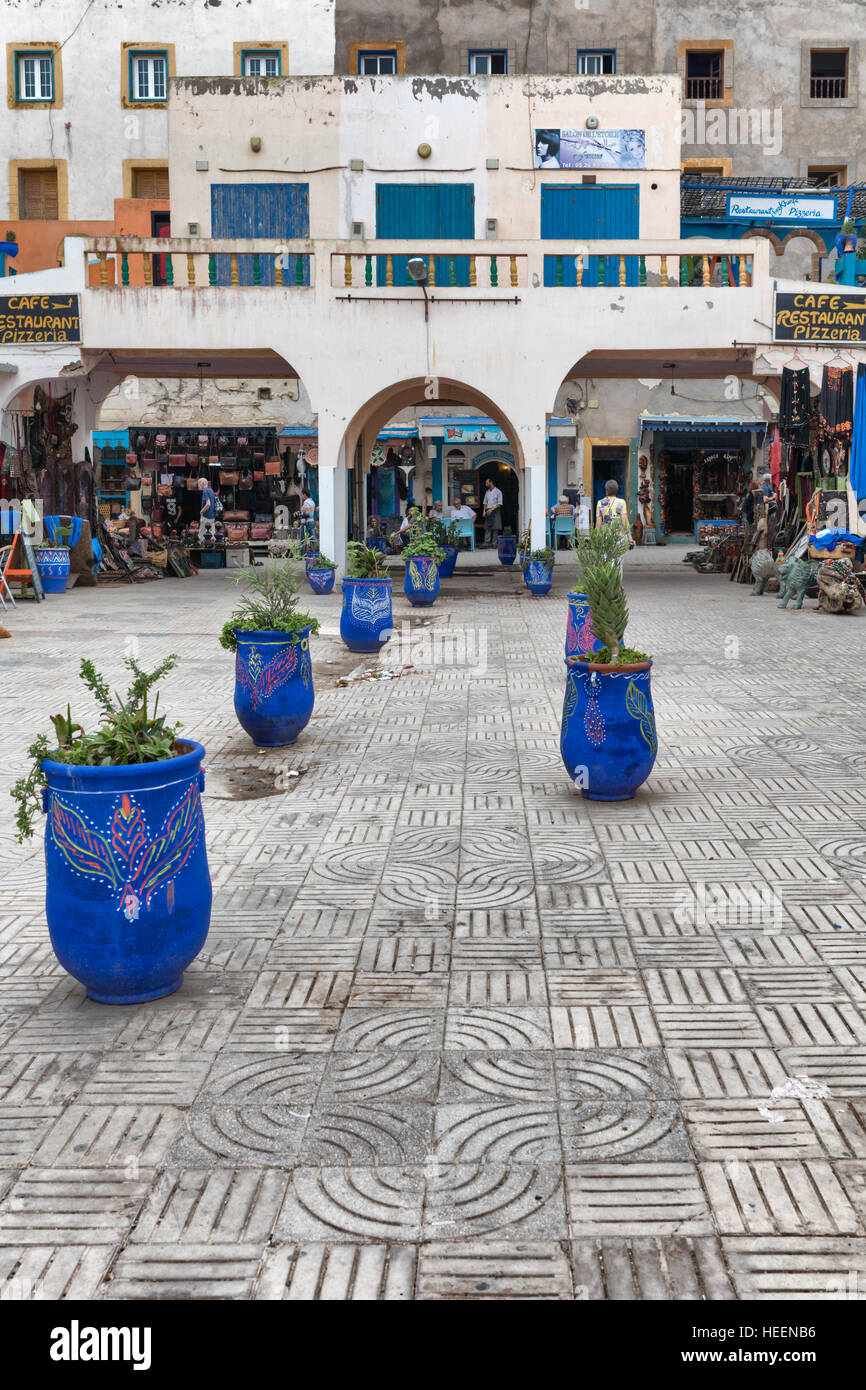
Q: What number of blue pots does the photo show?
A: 14